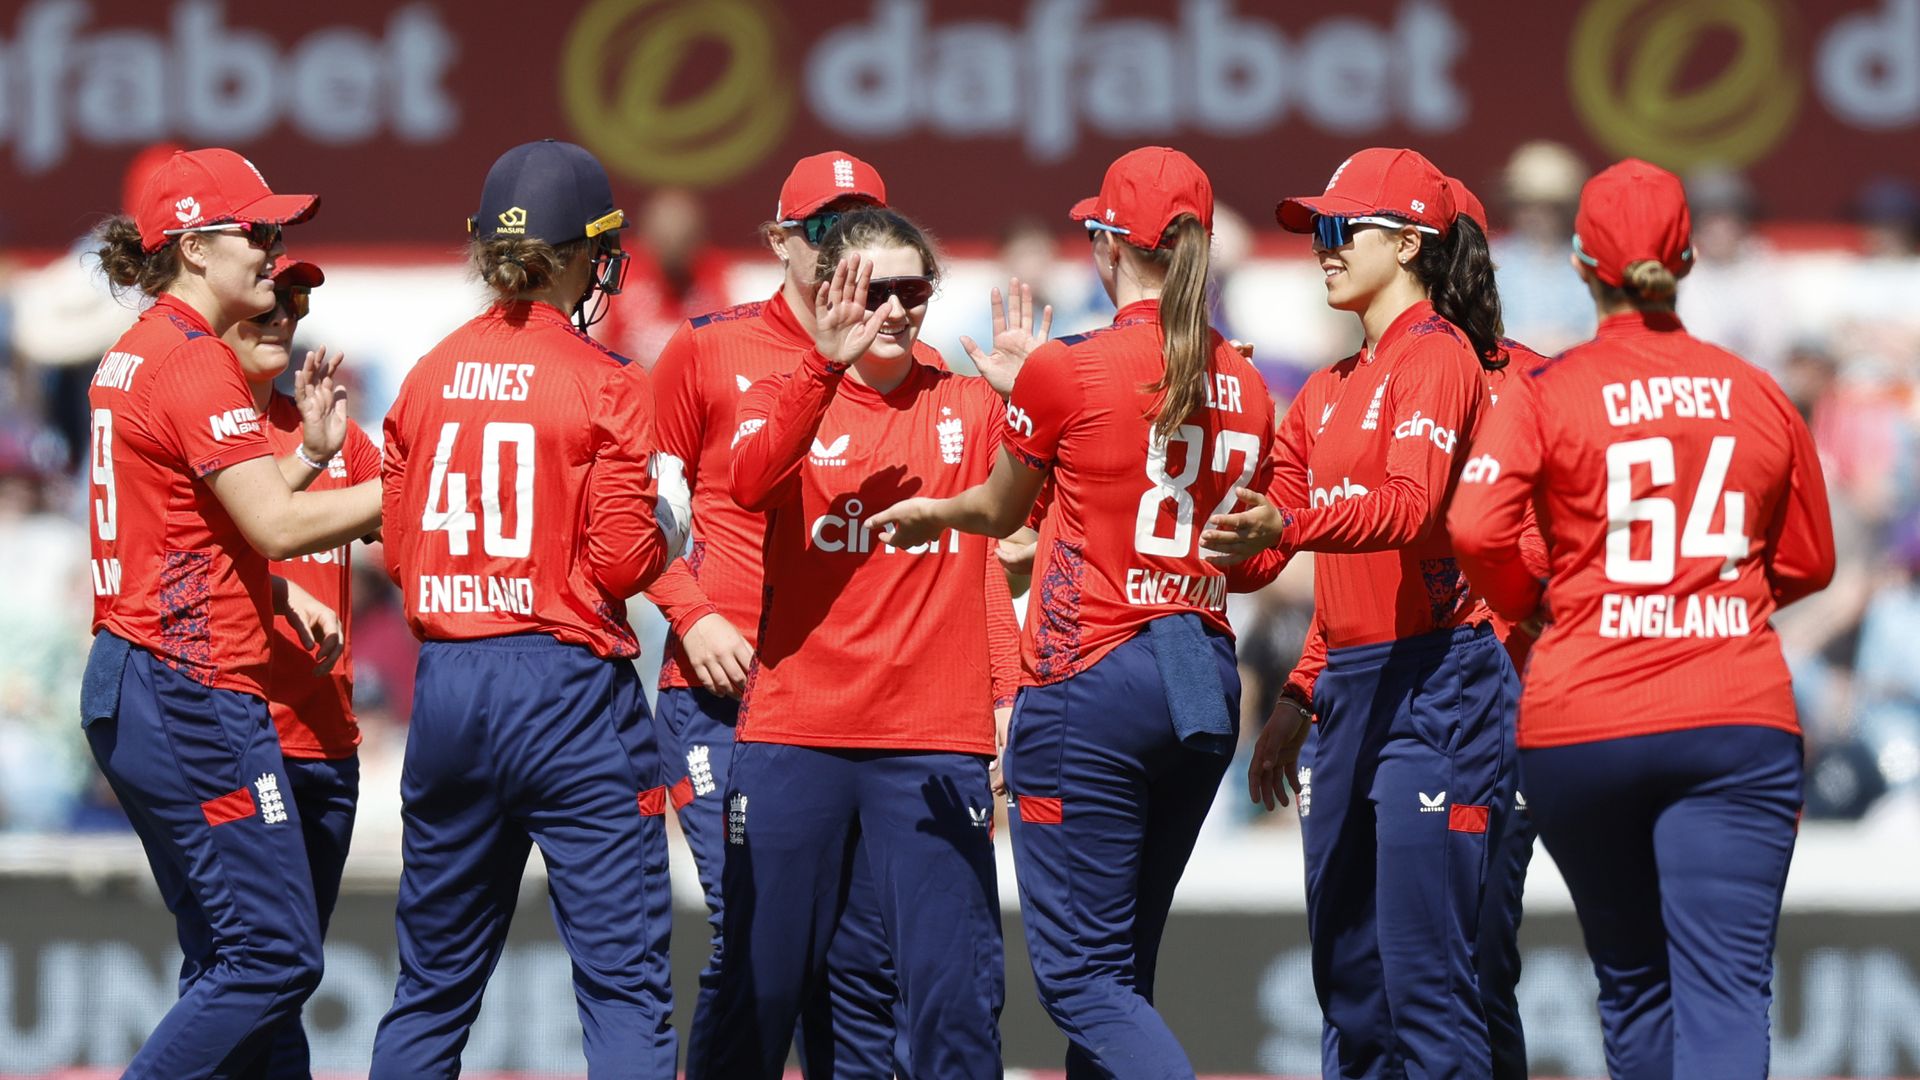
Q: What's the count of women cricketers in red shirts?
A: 9